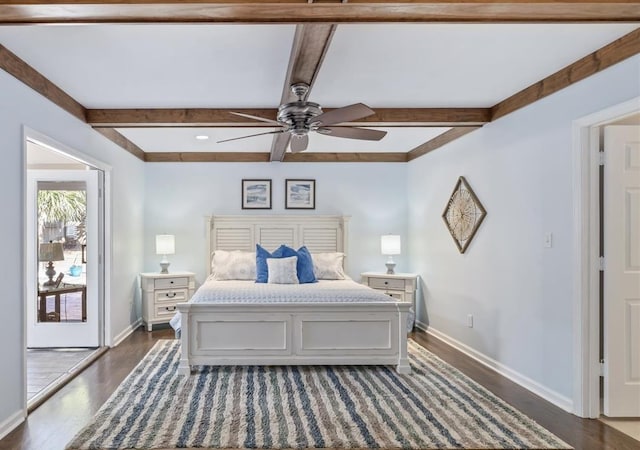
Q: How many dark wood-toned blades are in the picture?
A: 5